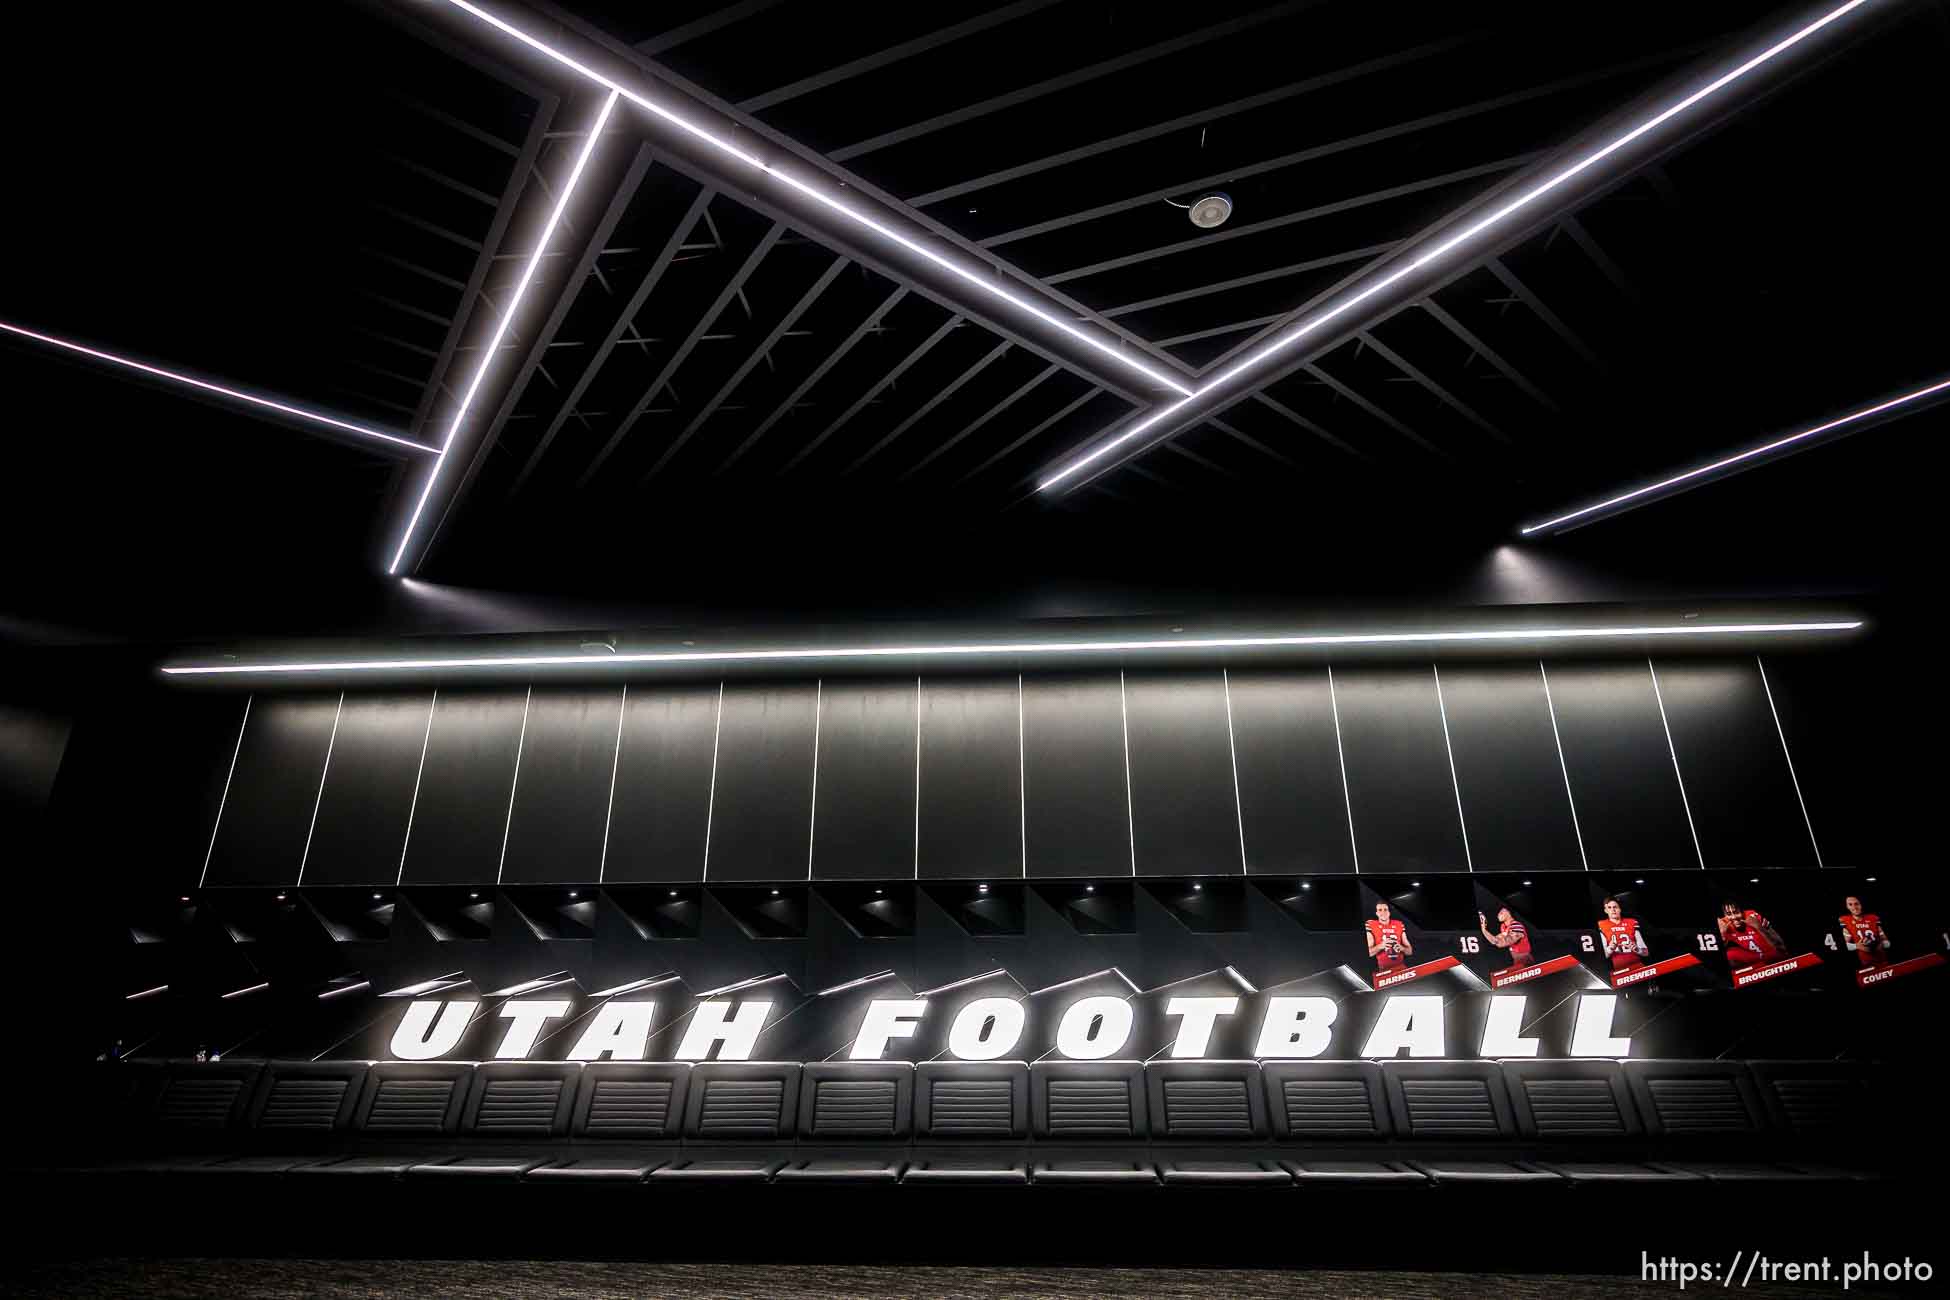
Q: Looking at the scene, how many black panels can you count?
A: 15